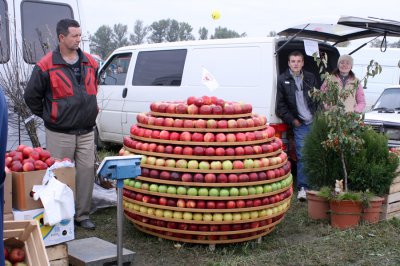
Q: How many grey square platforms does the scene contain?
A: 1